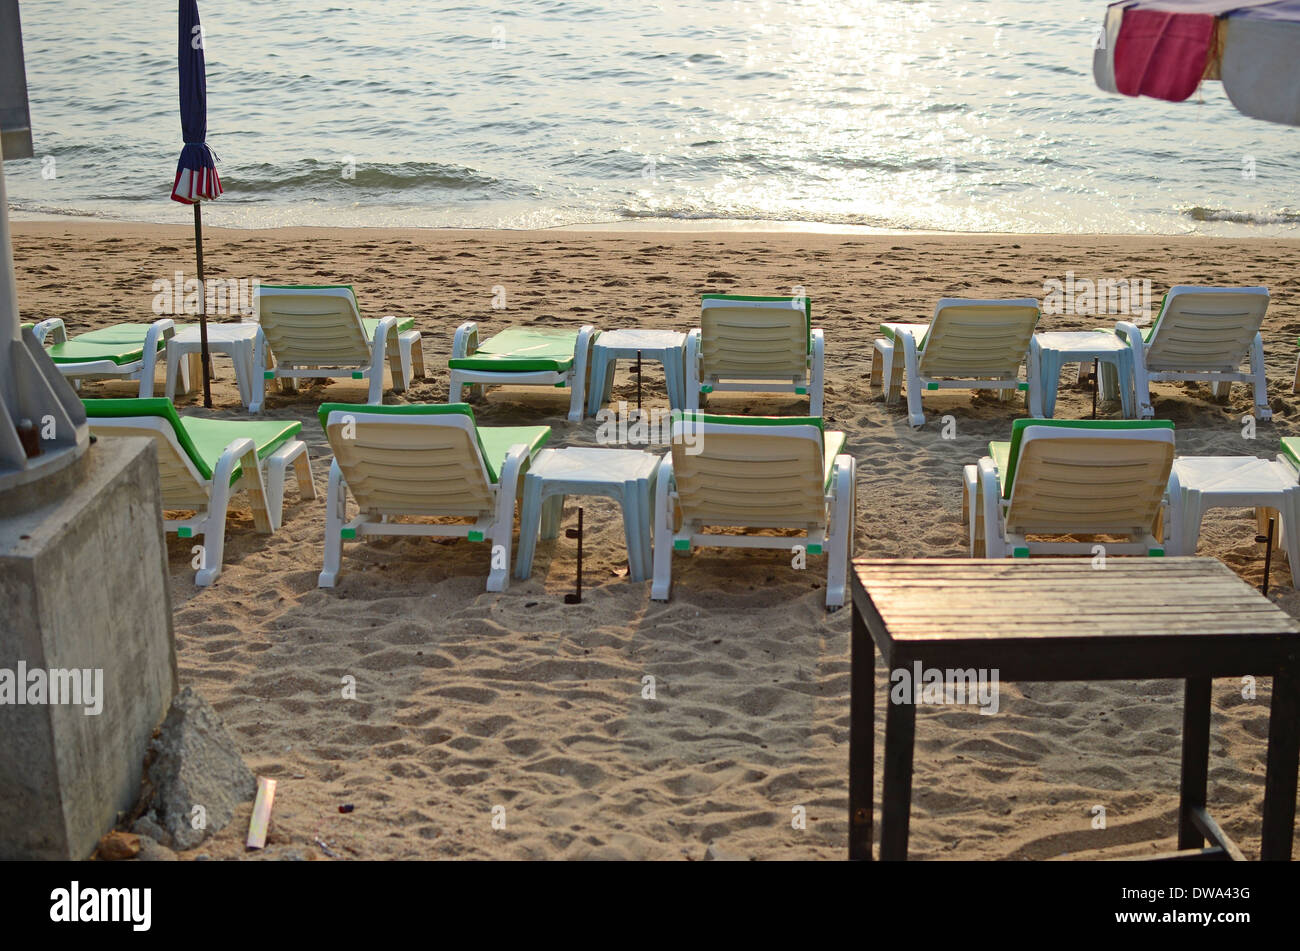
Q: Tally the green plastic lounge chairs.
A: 11